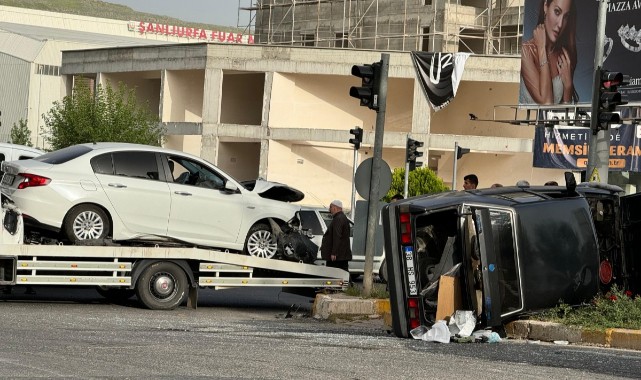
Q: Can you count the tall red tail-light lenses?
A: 2